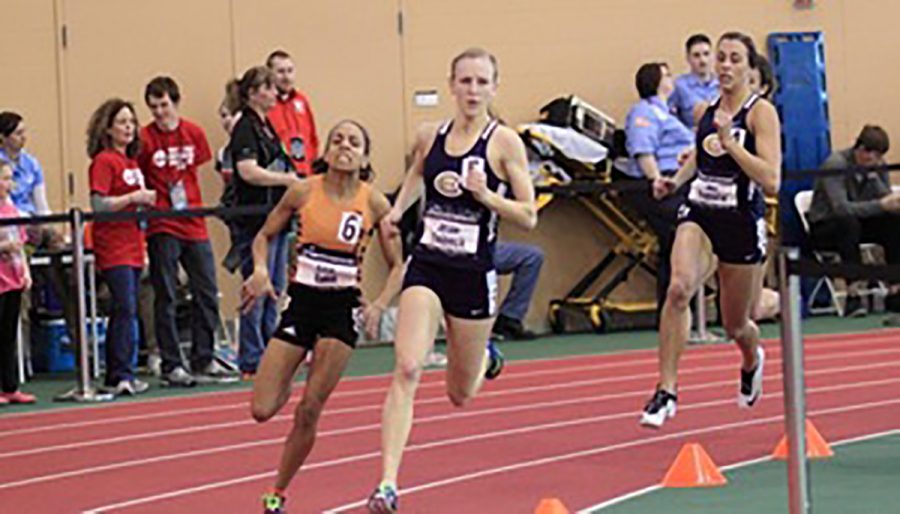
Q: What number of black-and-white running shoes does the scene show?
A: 2